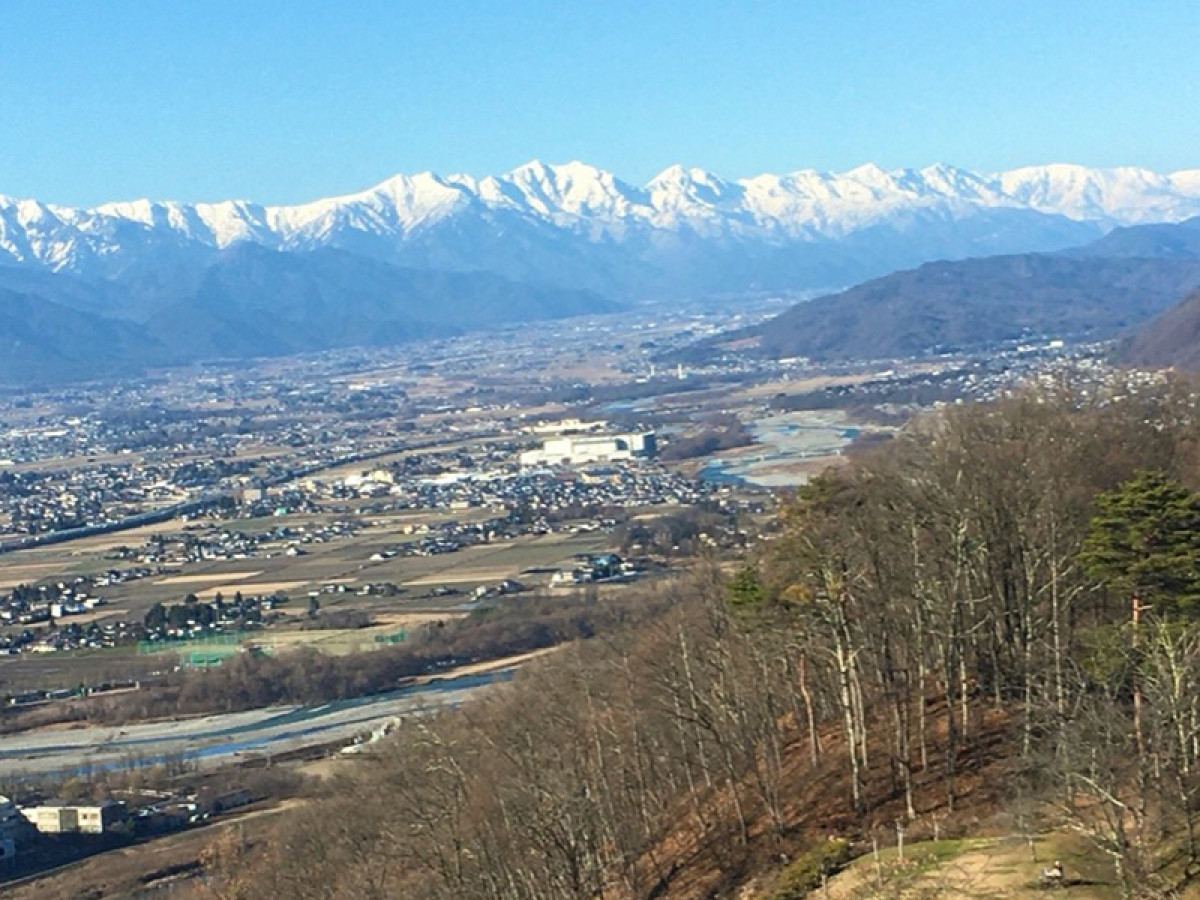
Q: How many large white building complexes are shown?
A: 1